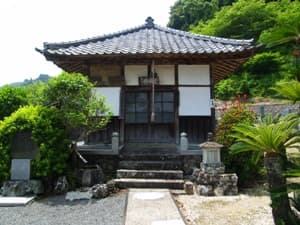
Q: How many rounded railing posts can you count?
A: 2